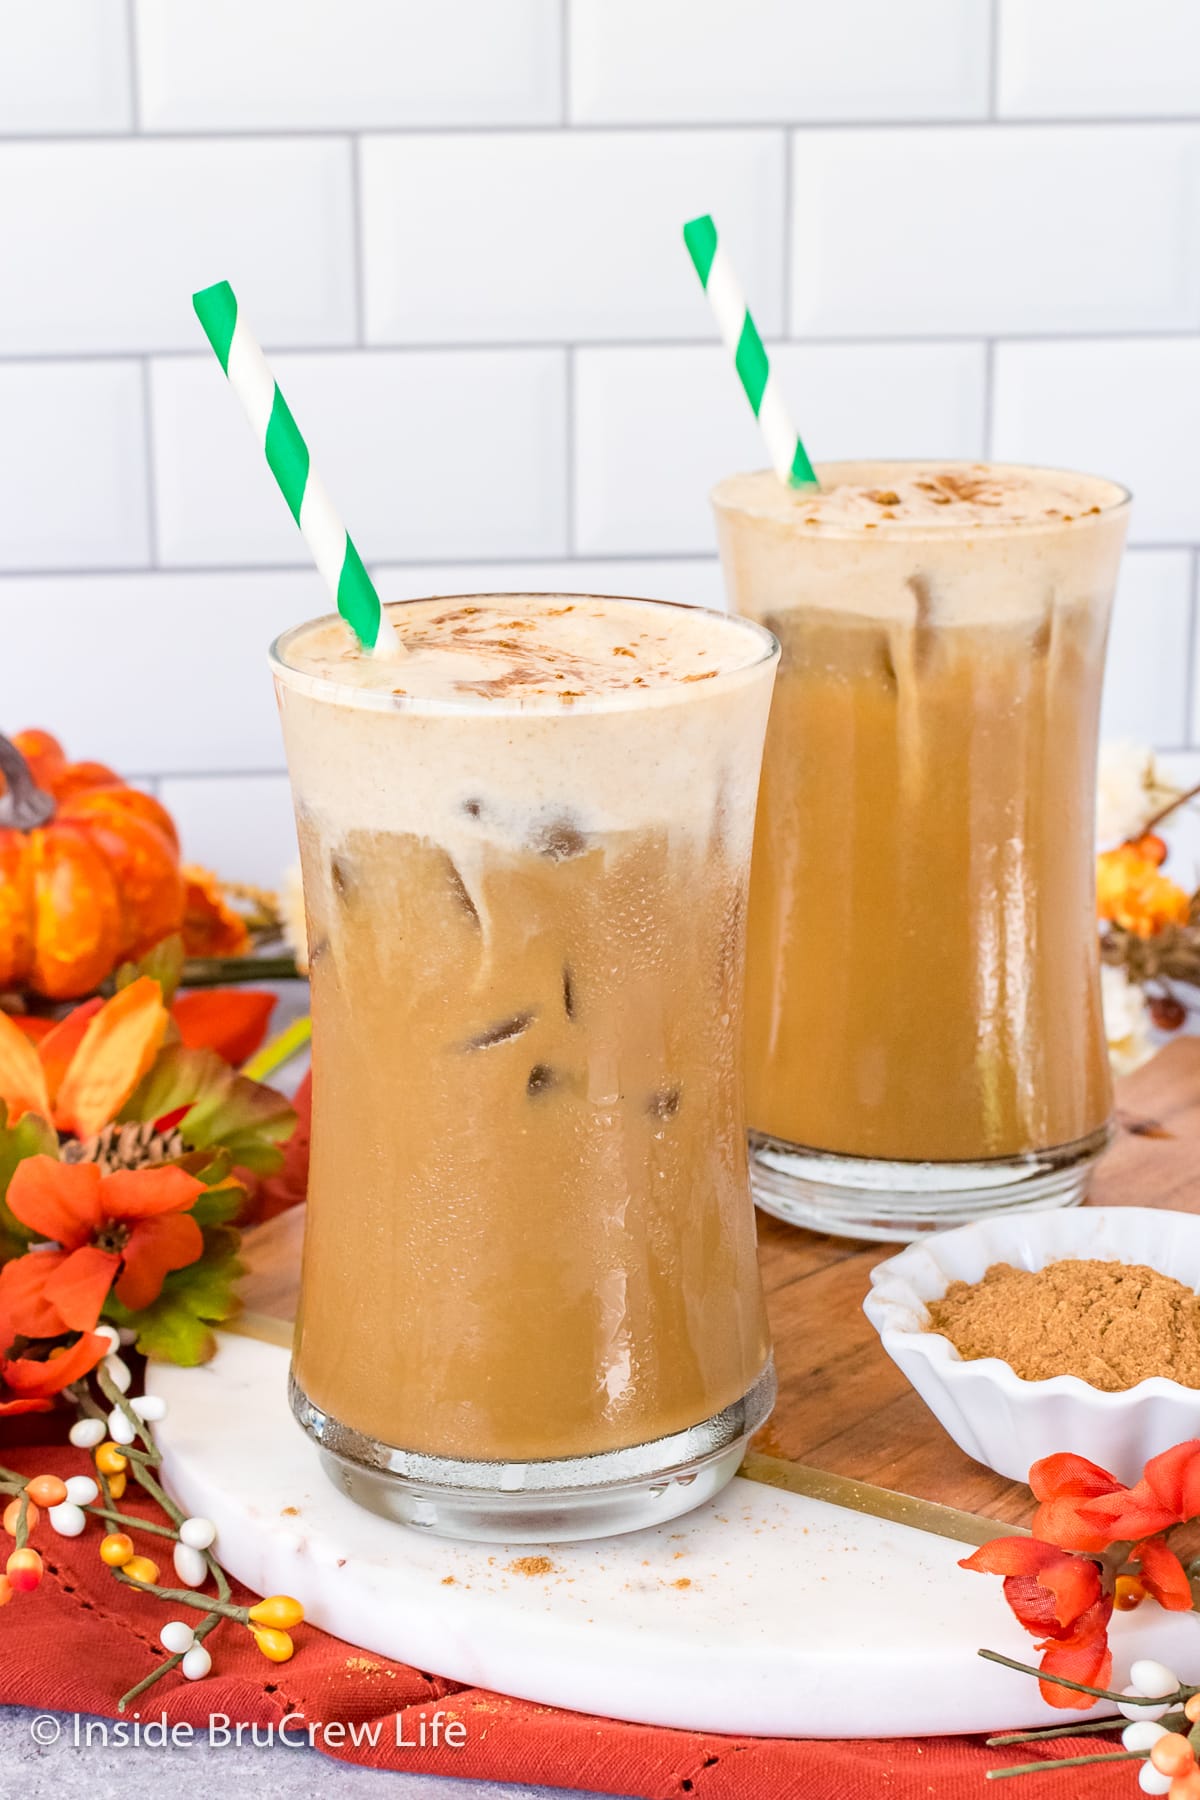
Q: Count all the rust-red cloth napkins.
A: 1